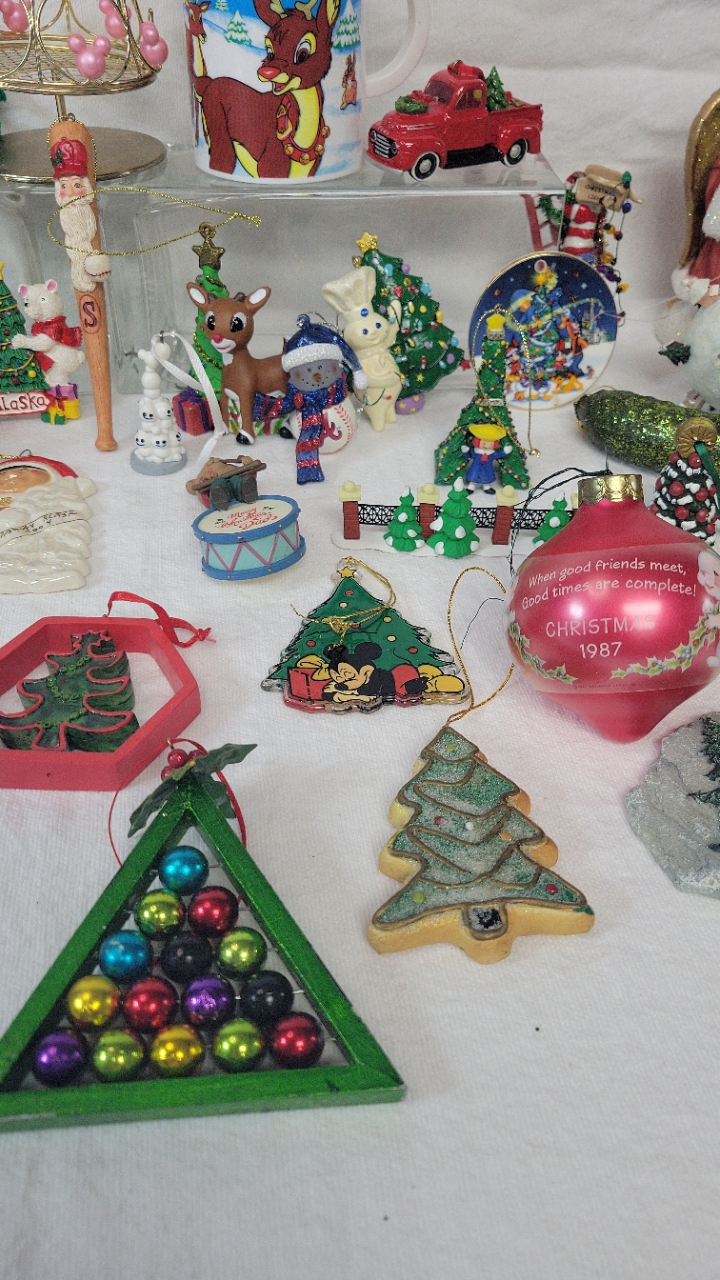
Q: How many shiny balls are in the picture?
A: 15